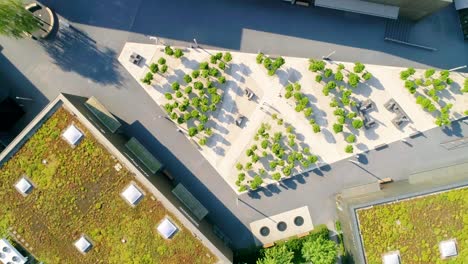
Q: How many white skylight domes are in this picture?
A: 7